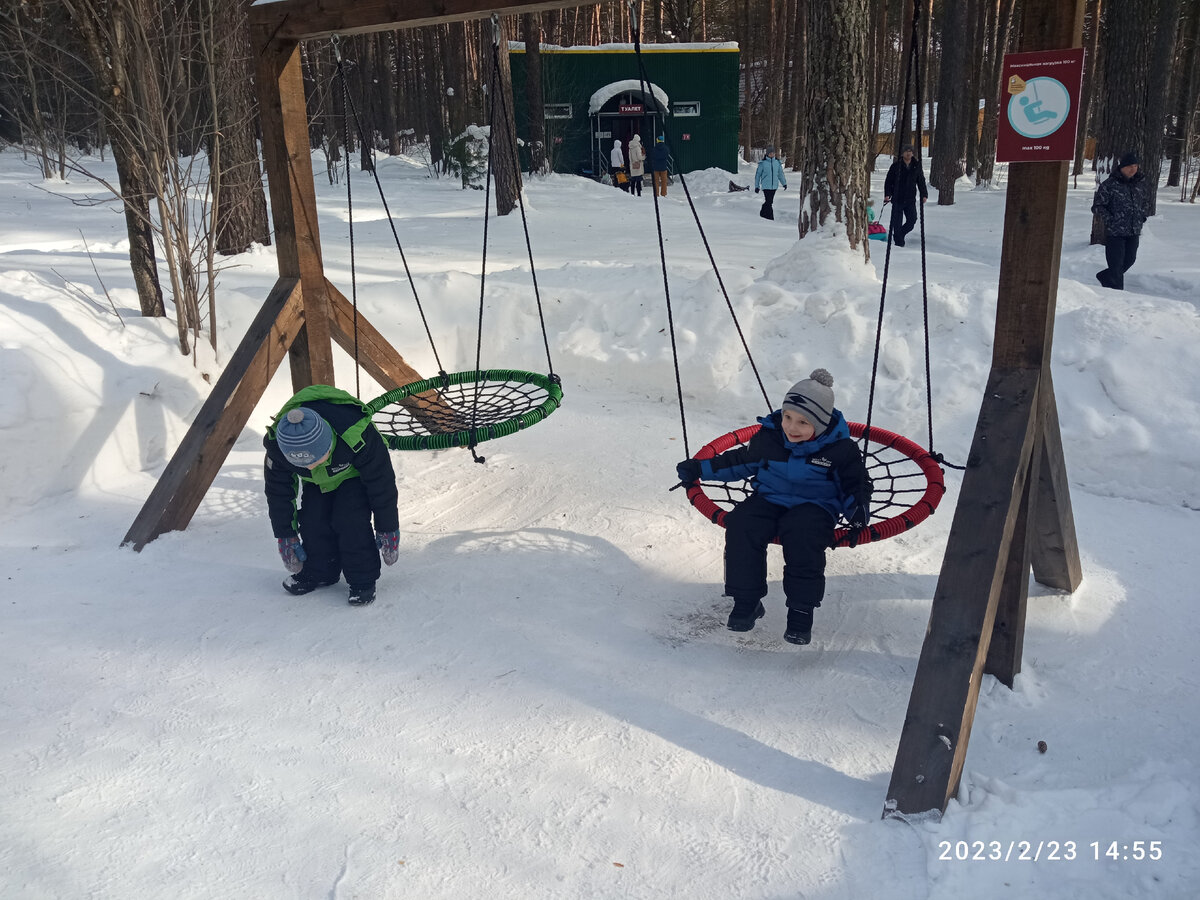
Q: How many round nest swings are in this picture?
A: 2